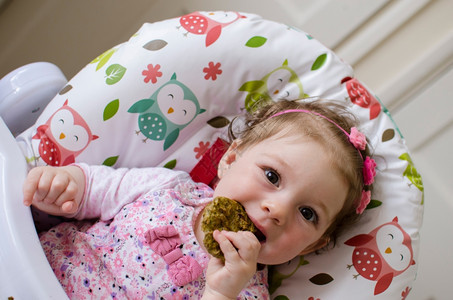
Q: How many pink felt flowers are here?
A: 3